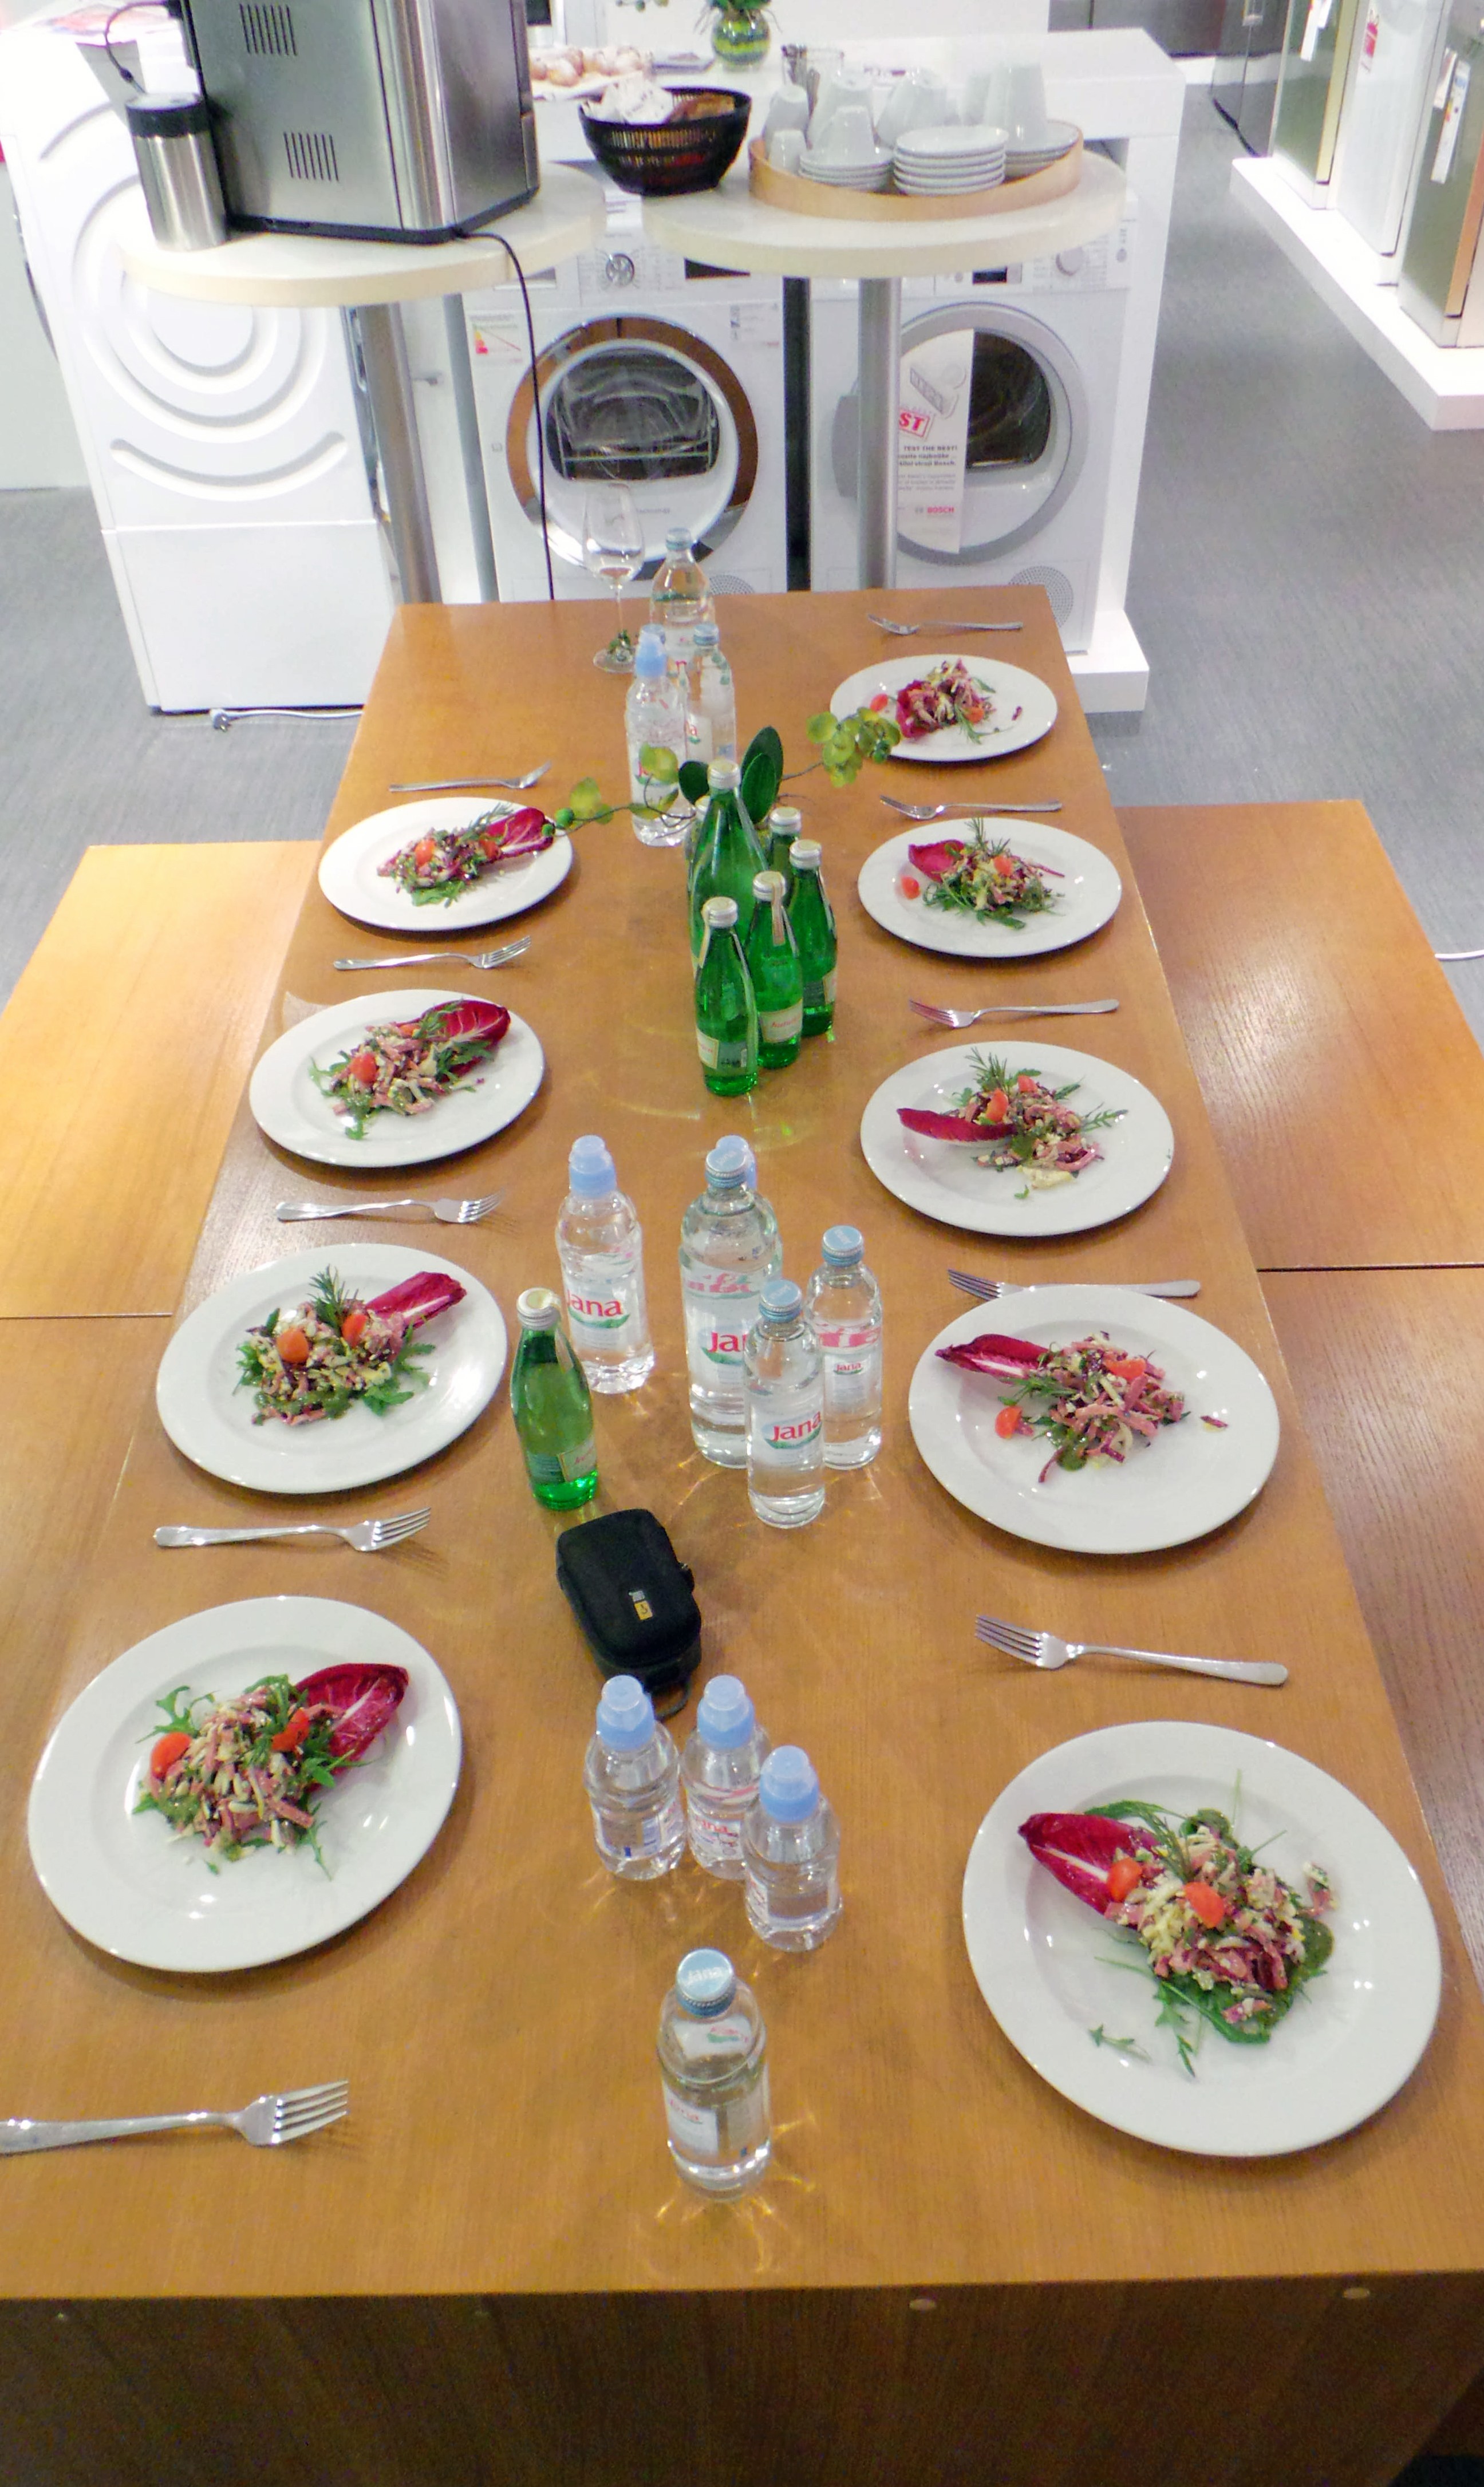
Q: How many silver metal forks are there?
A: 10